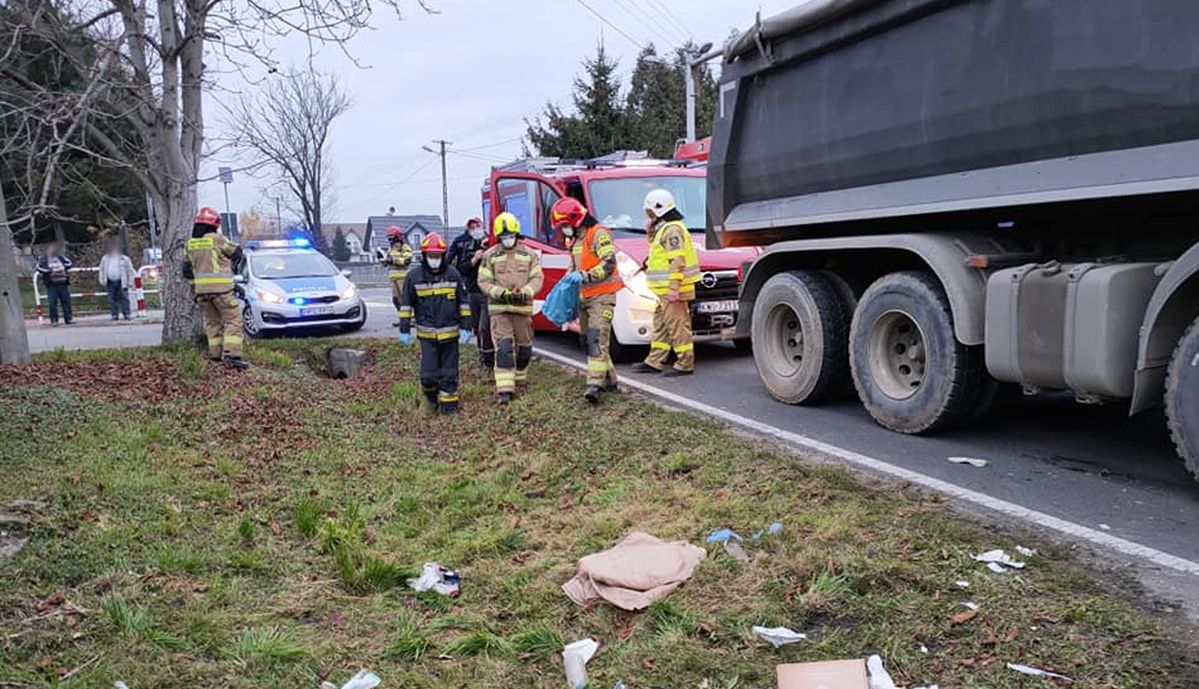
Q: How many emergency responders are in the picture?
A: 7